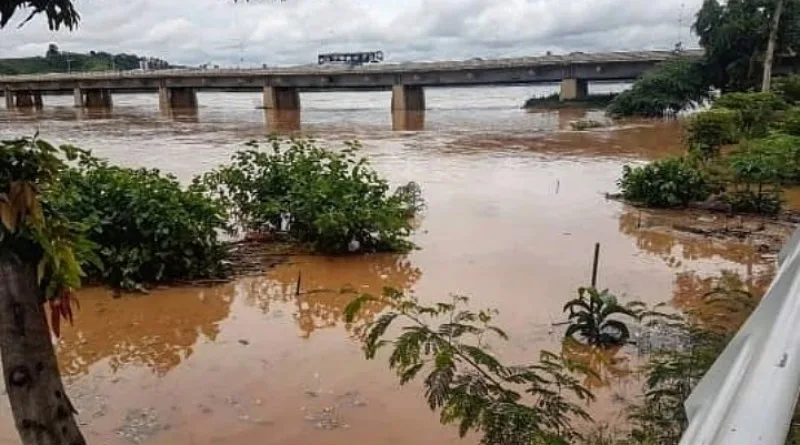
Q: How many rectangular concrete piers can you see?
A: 6